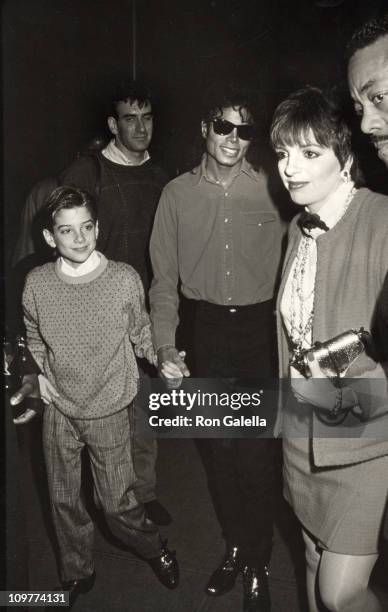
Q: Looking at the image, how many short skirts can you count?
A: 1